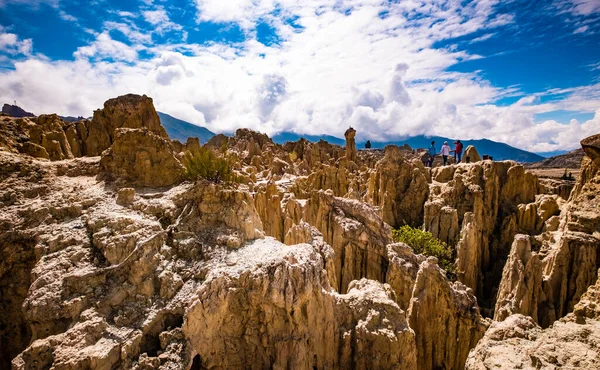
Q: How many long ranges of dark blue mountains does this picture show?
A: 1